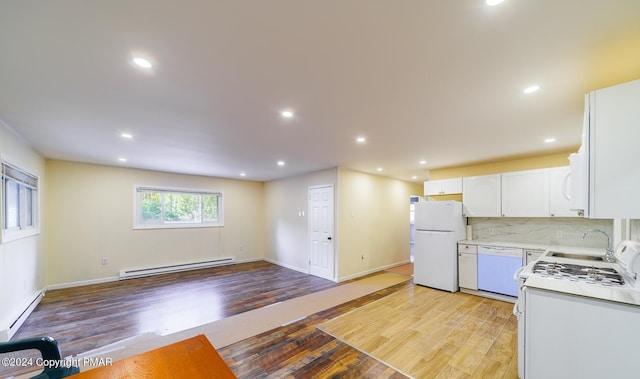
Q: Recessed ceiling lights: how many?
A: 13